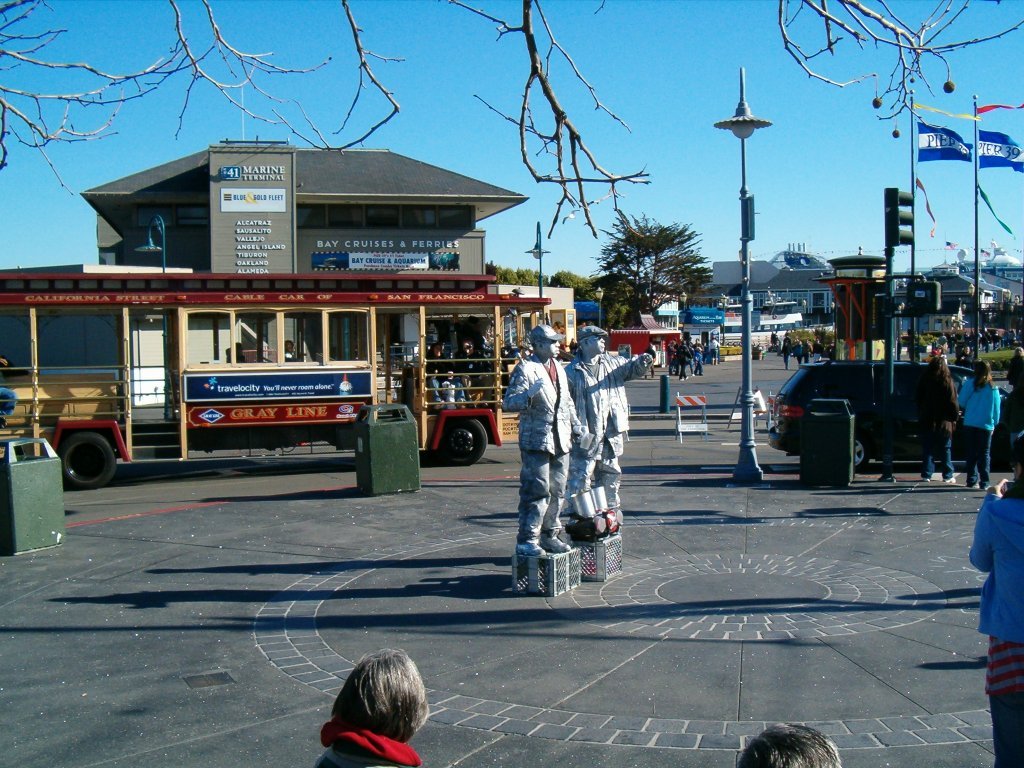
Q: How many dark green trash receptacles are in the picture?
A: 3